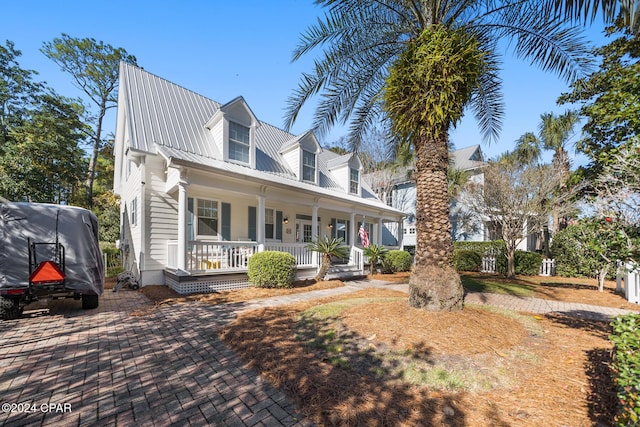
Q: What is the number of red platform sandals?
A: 0